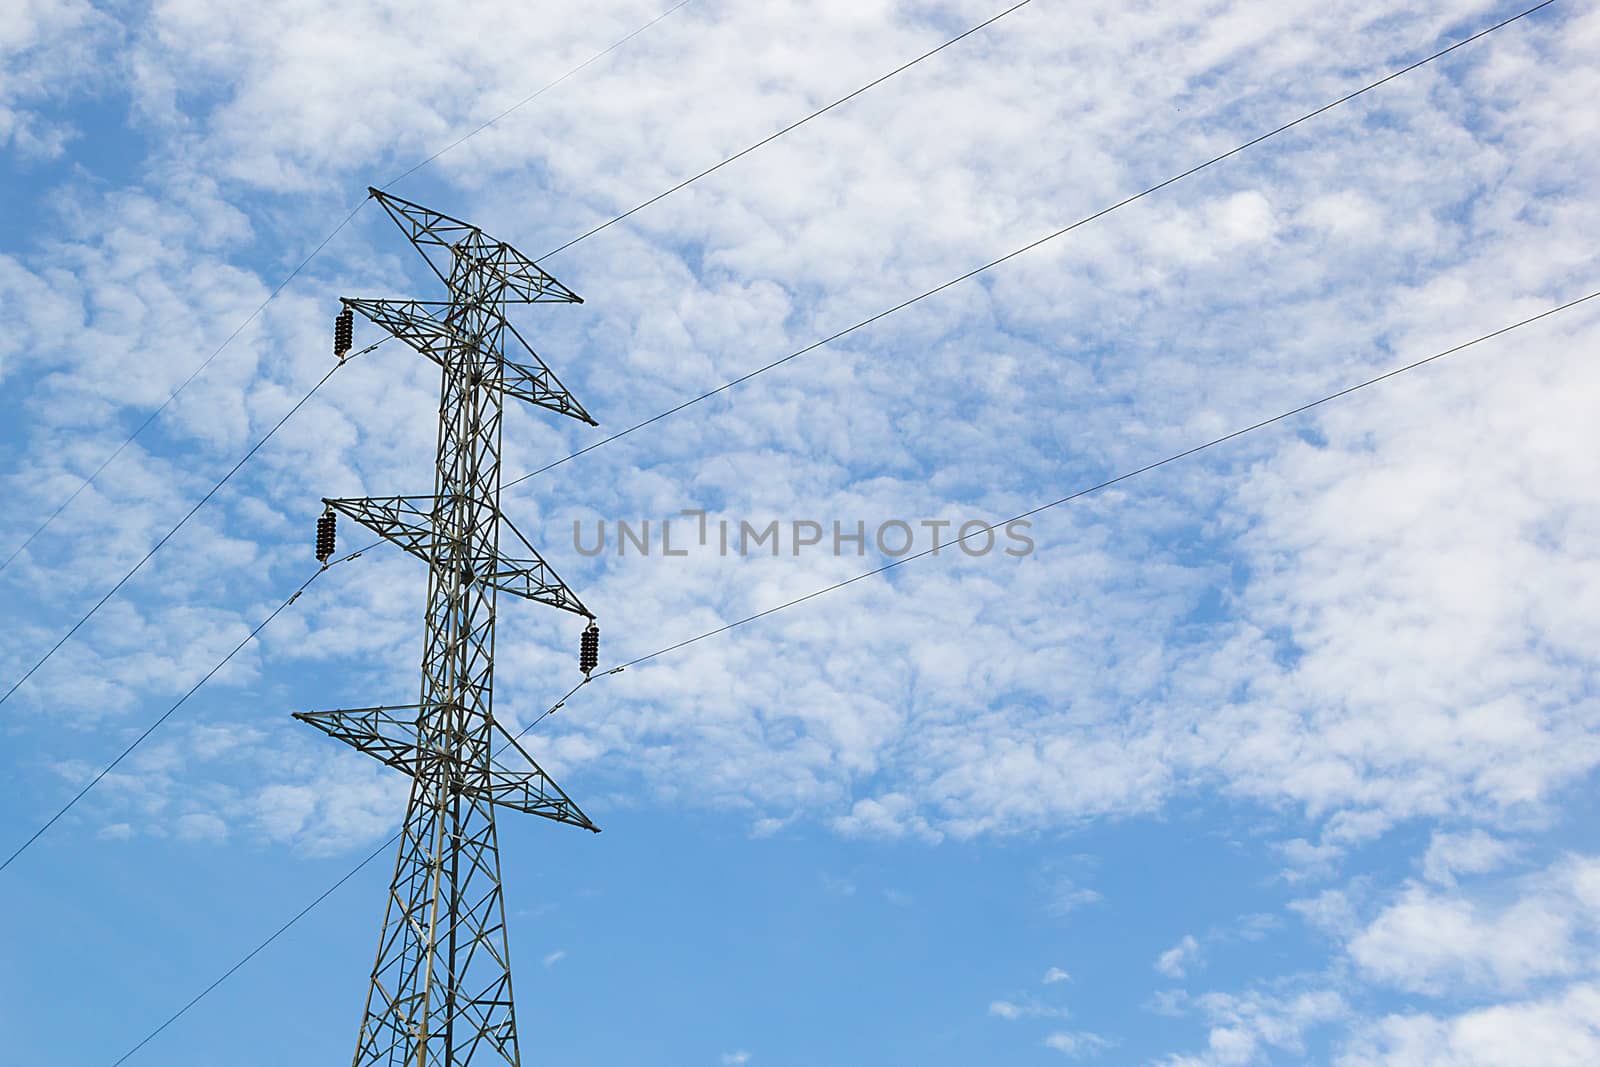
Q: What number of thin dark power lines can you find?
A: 4